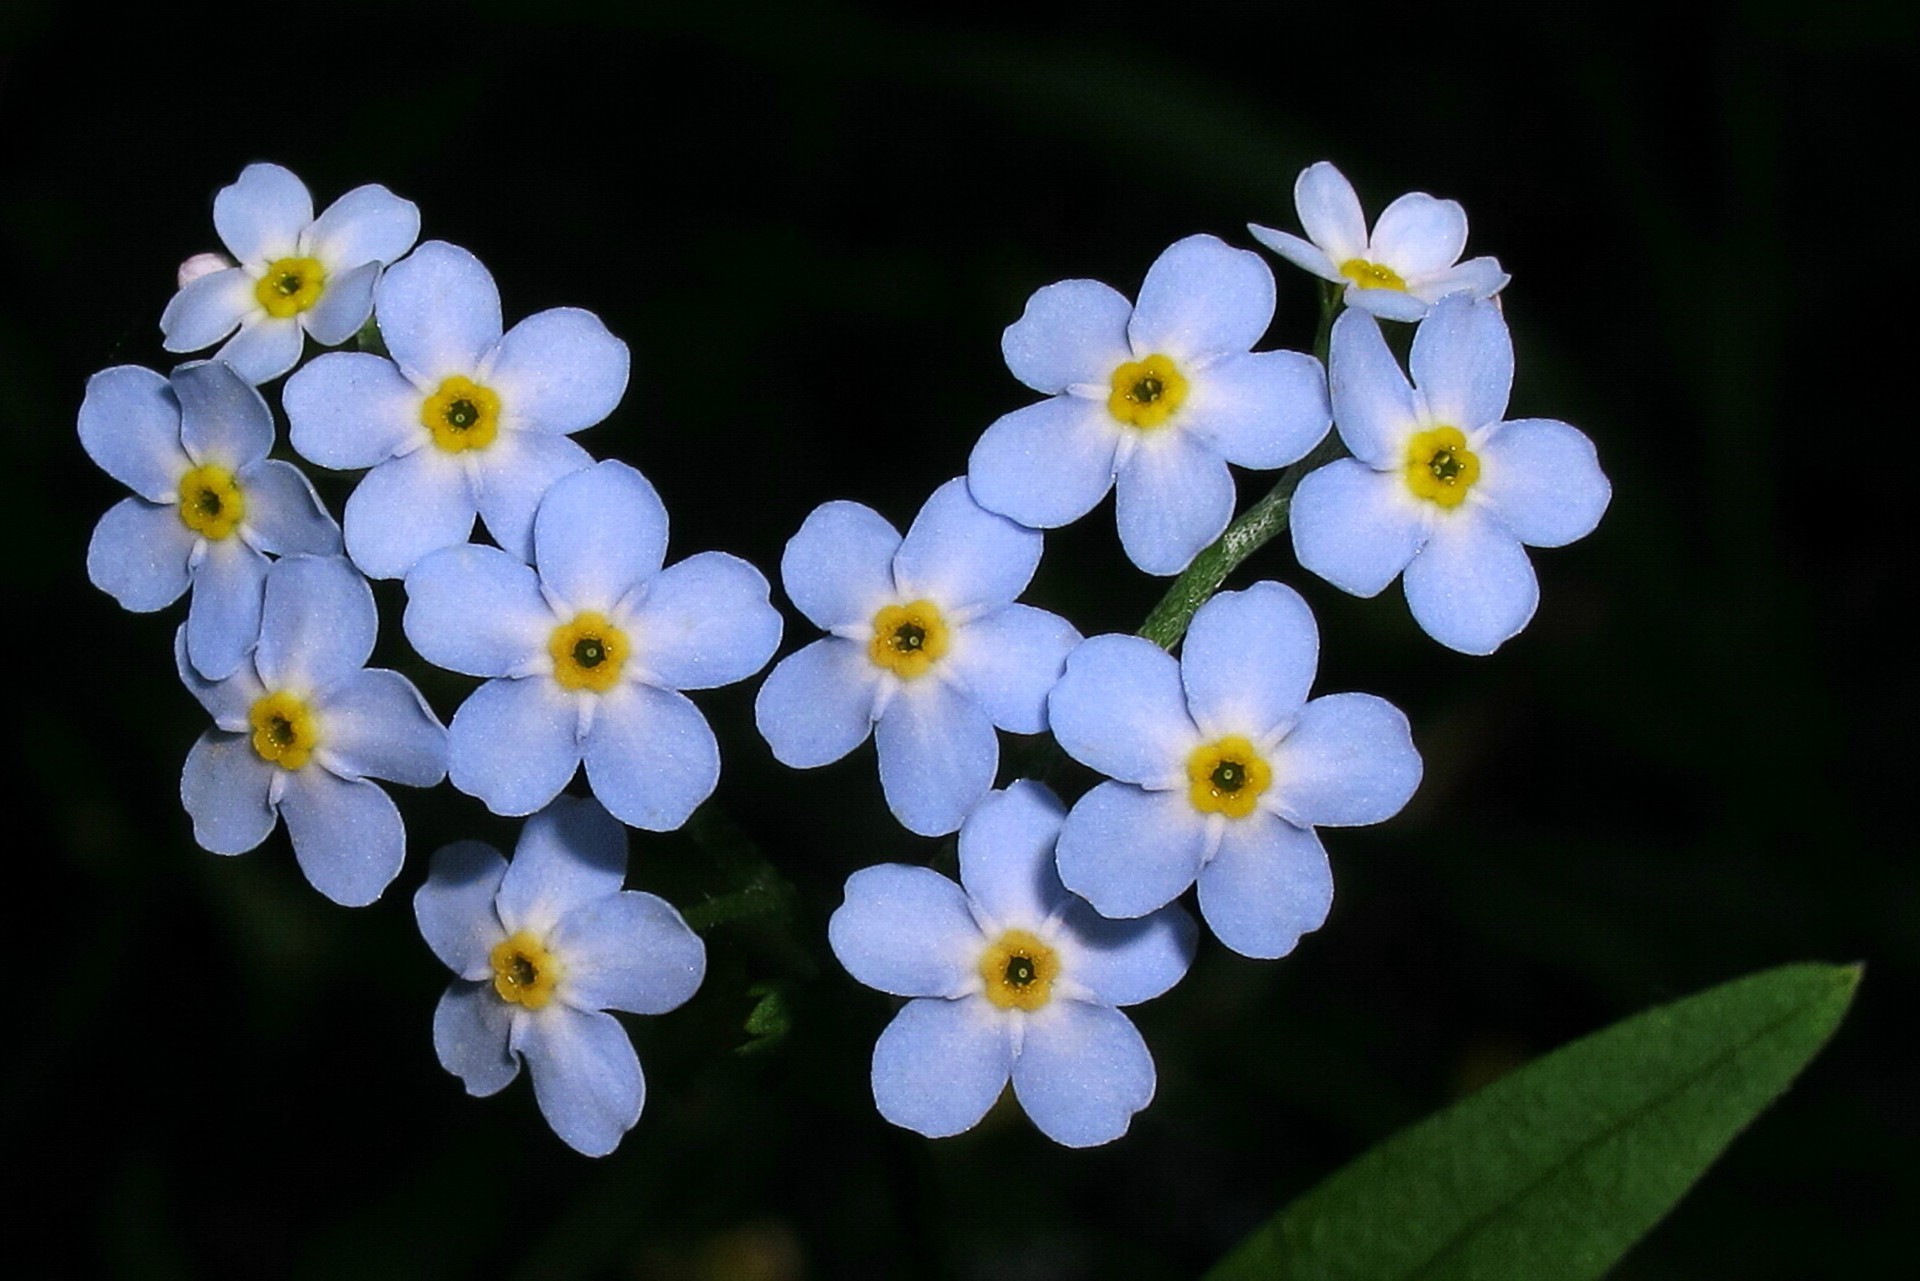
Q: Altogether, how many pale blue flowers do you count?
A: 12